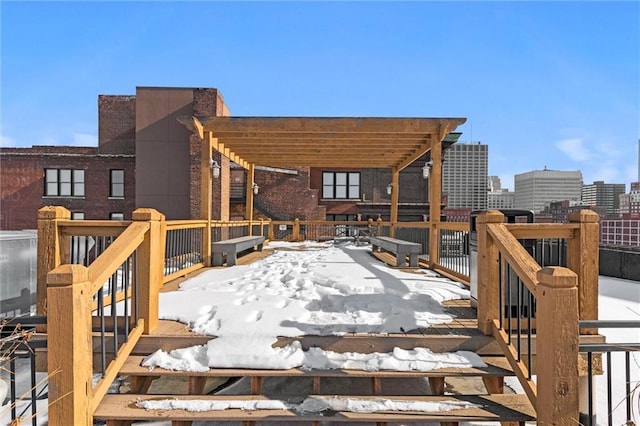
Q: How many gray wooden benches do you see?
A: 2